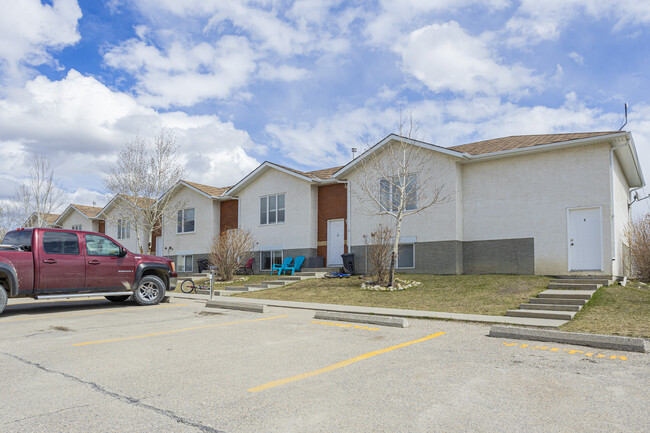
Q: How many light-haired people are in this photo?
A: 0